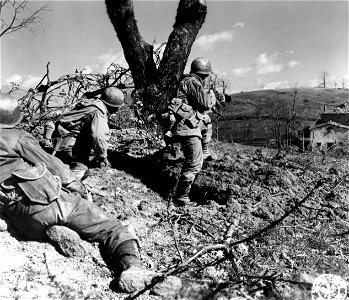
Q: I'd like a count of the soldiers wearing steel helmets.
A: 3